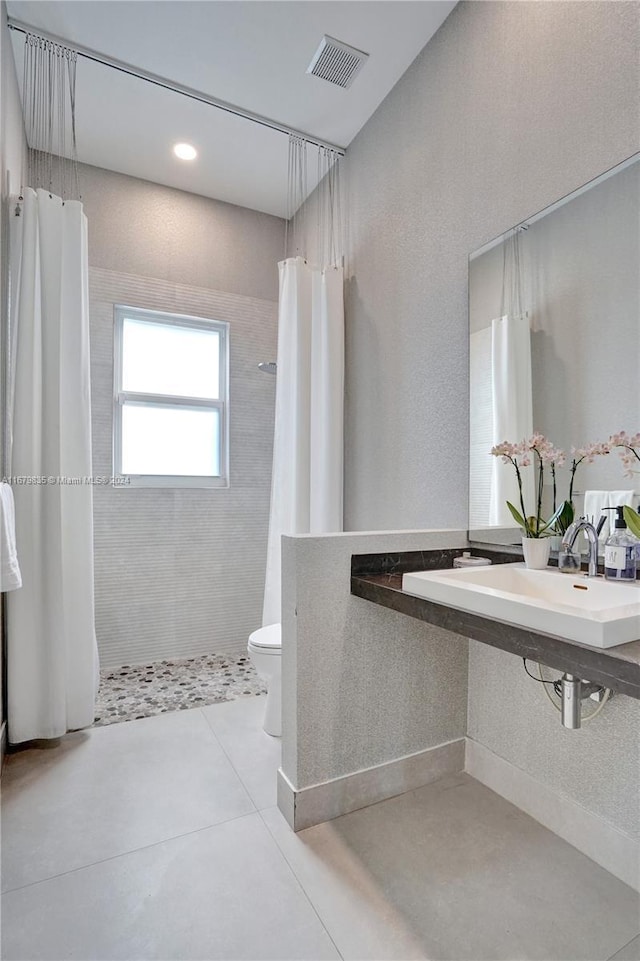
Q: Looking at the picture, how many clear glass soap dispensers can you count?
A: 1